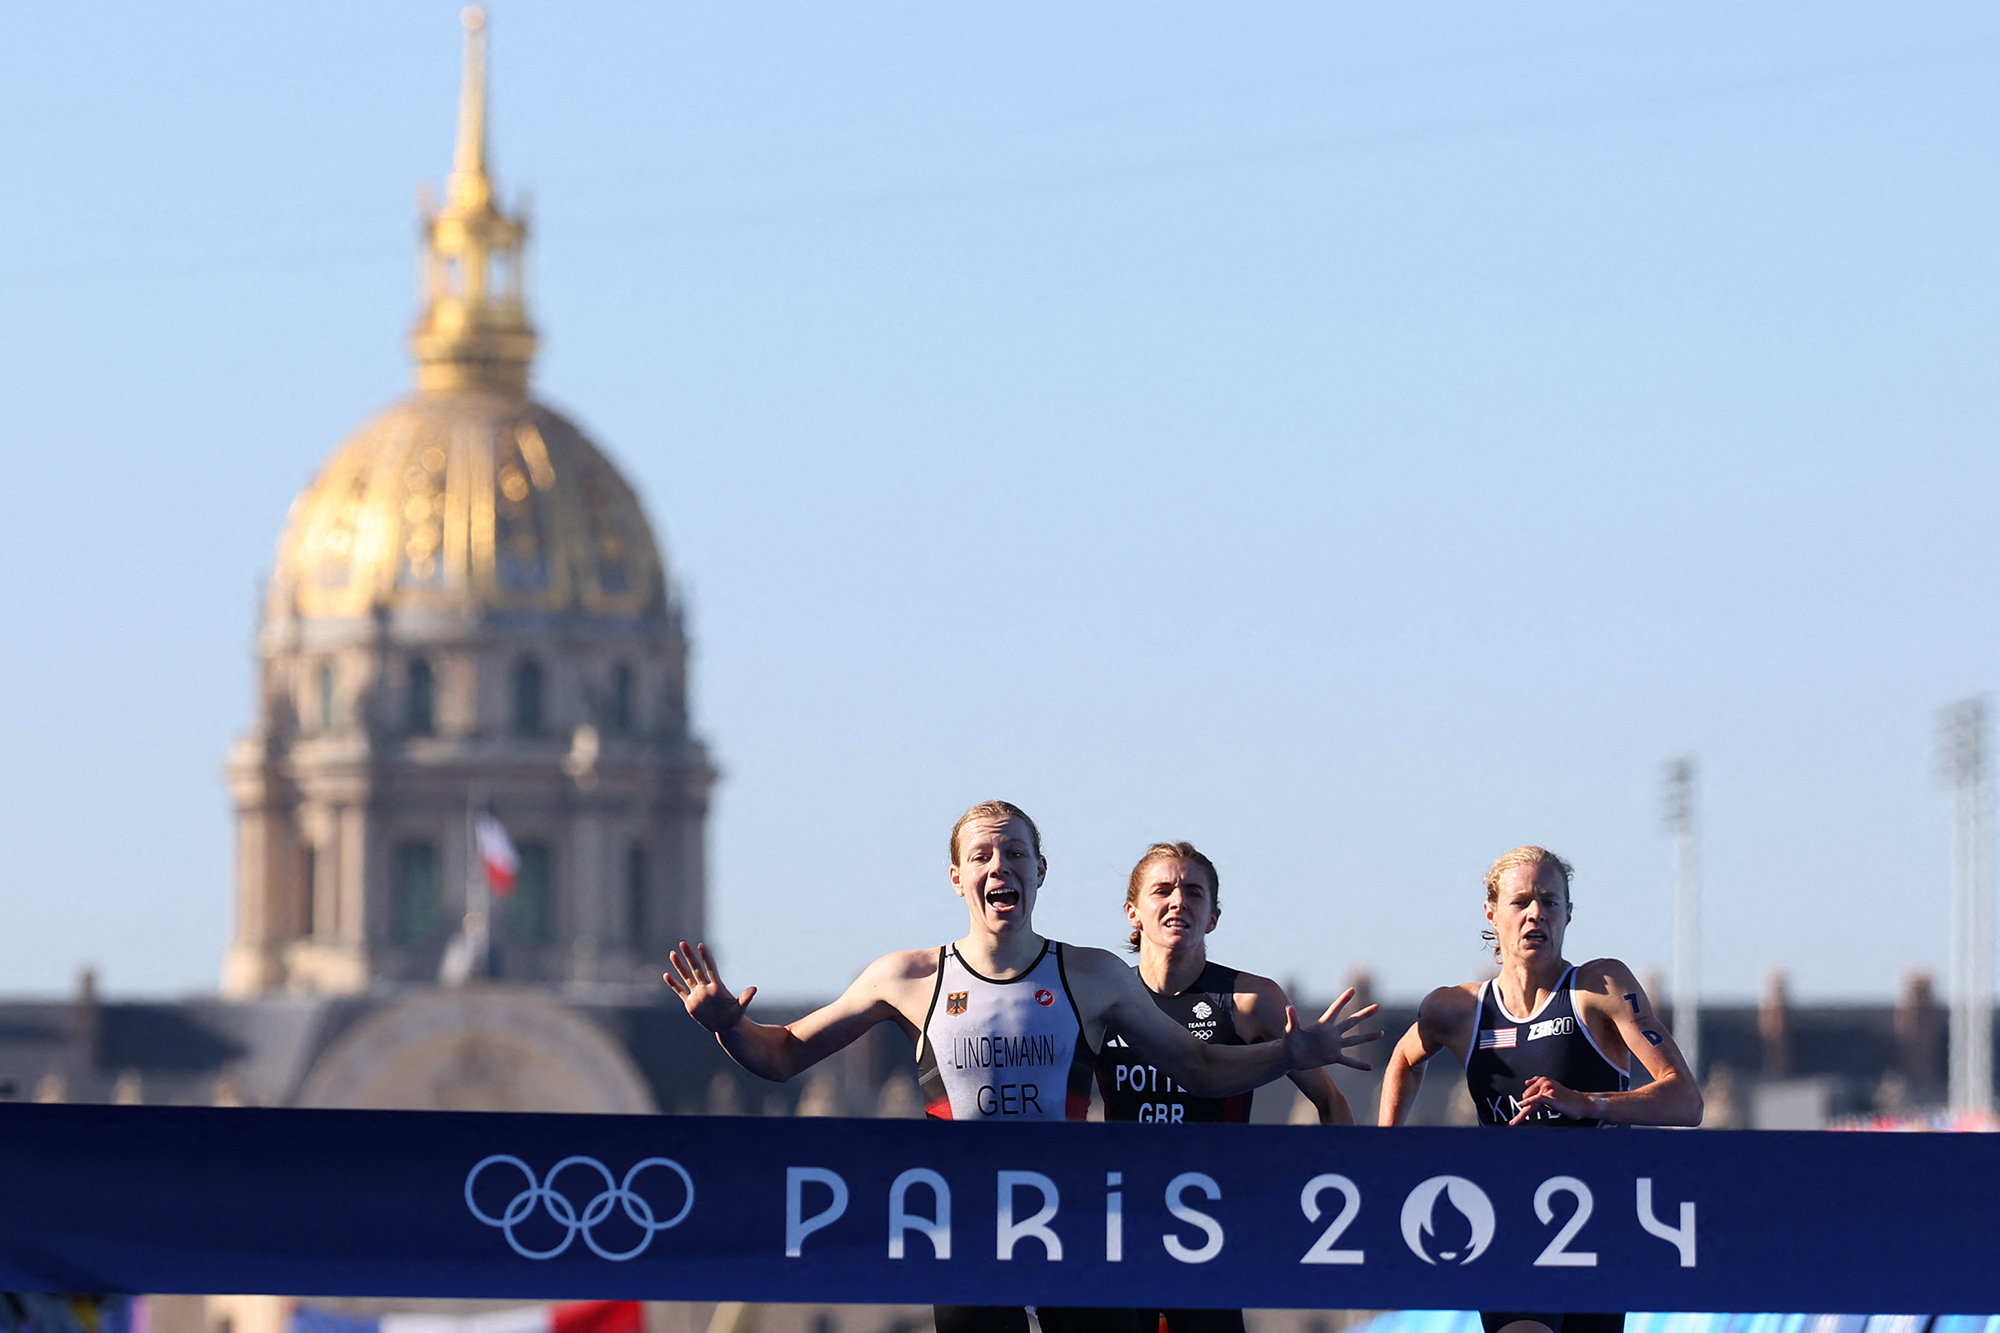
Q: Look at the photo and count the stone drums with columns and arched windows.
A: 1